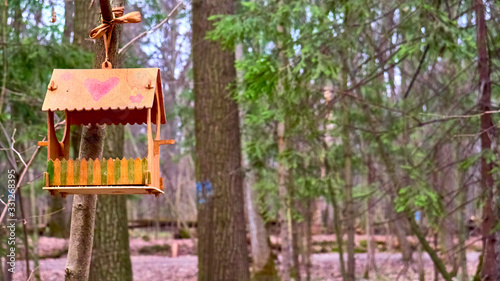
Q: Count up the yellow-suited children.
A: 0